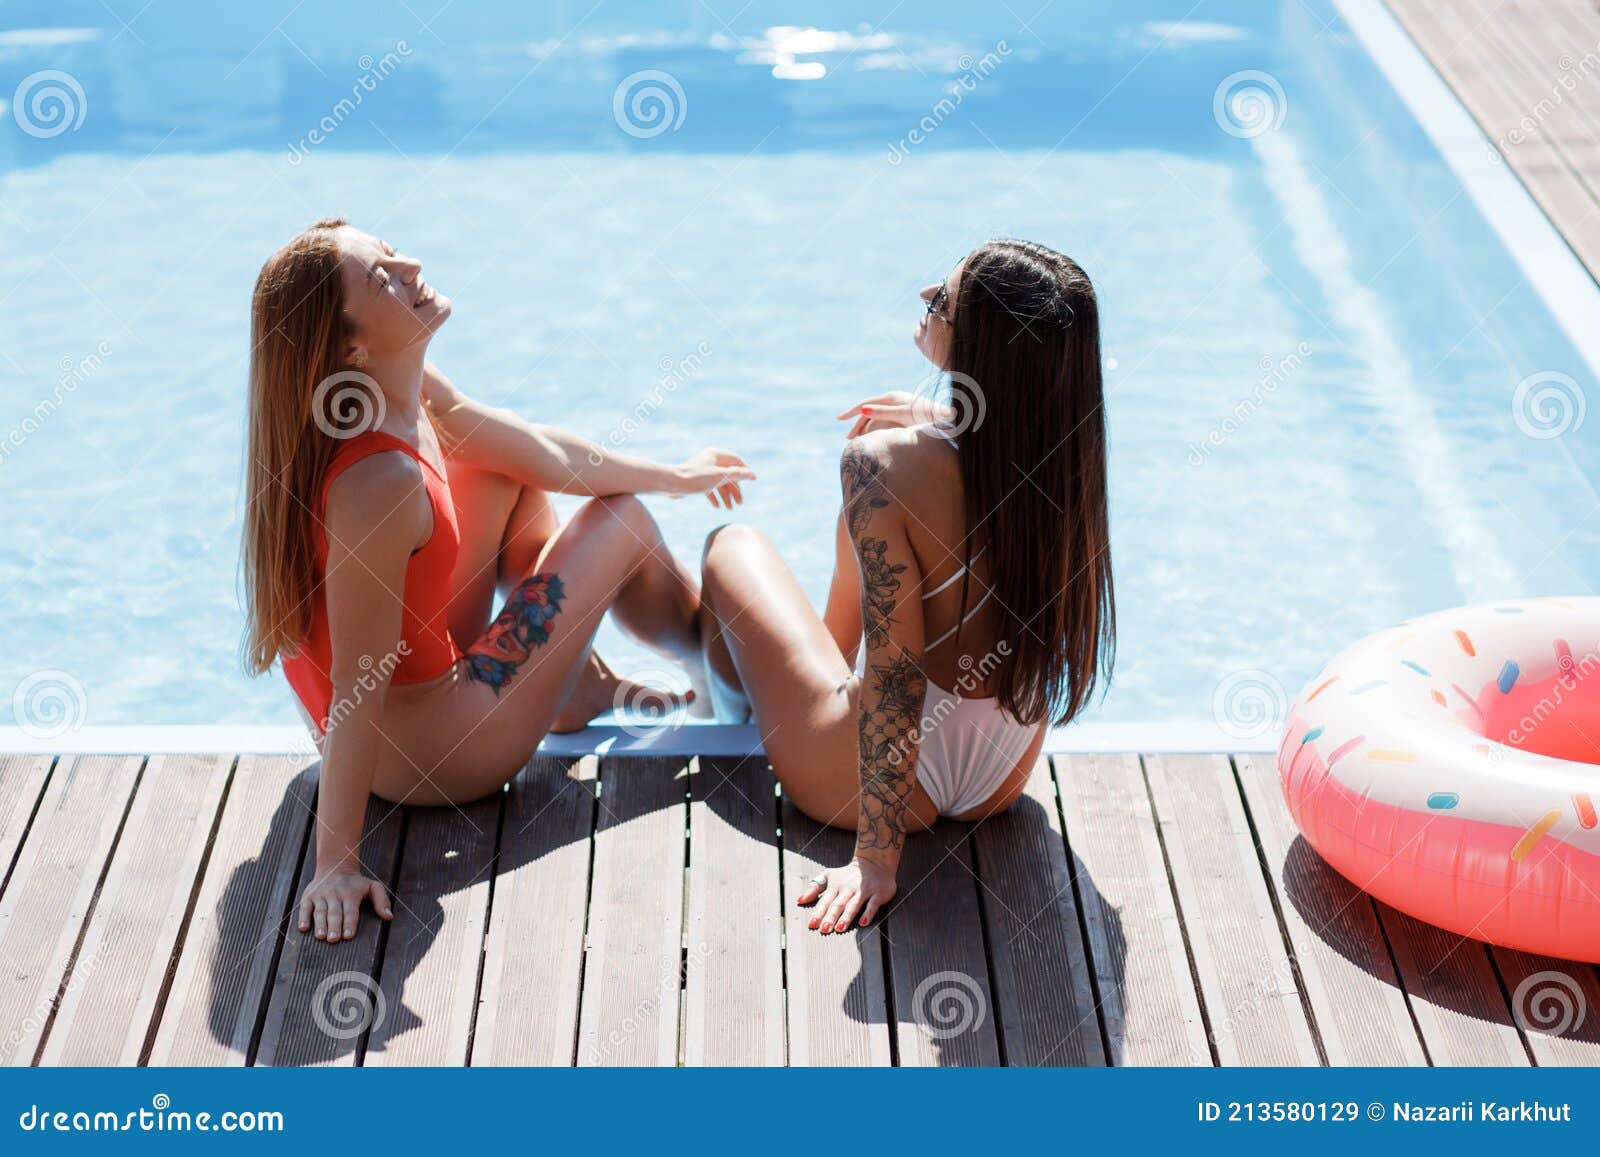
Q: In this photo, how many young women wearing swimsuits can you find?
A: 2